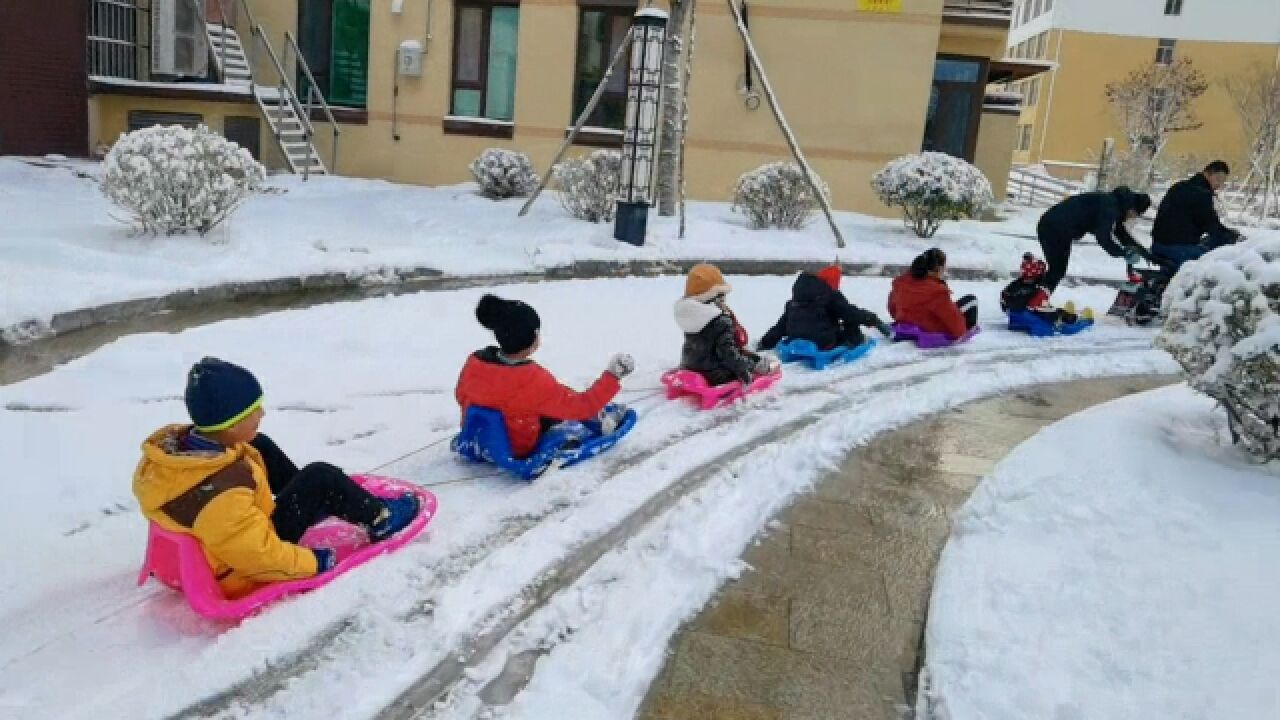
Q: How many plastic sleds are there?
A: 6